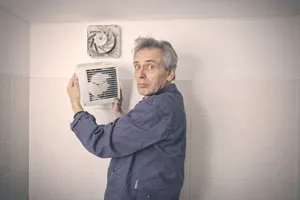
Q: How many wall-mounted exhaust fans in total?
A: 1